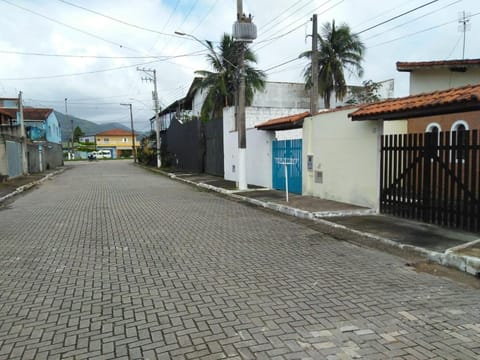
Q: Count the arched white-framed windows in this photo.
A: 2